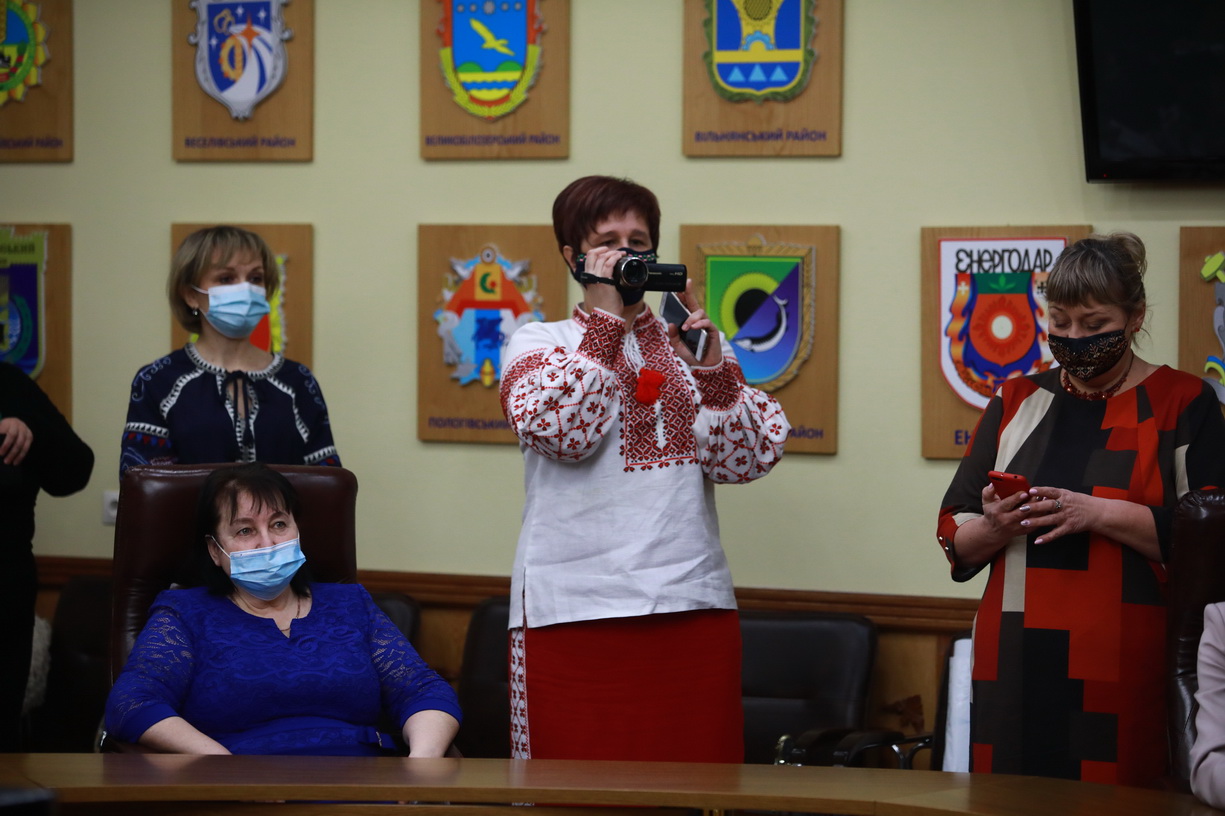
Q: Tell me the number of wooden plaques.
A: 10